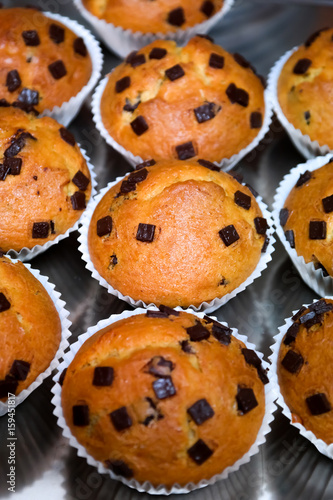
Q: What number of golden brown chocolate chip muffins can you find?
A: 10